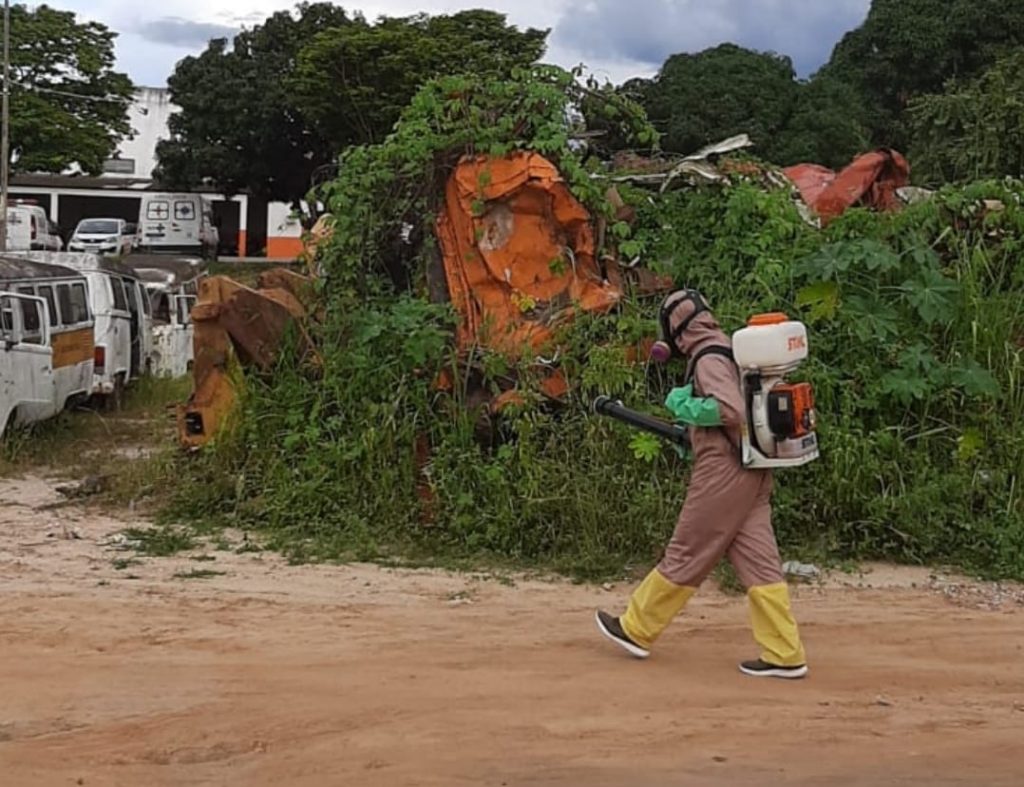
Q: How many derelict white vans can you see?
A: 3